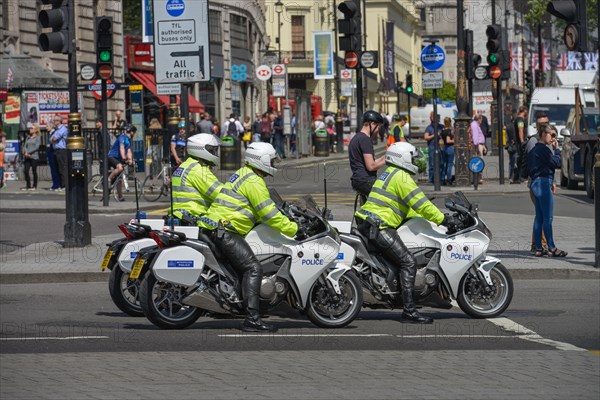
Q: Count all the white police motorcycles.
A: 3